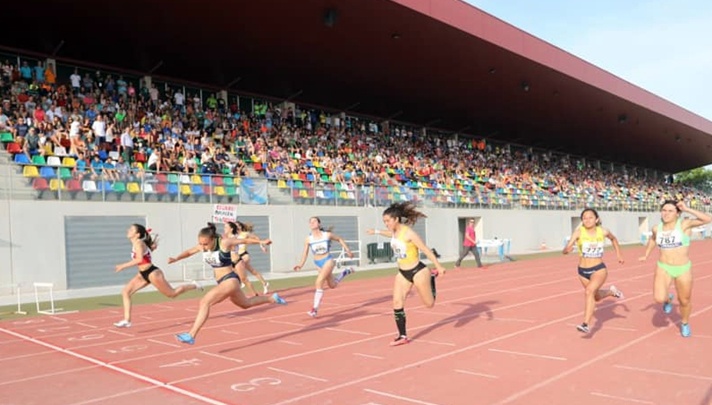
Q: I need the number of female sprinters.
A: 8